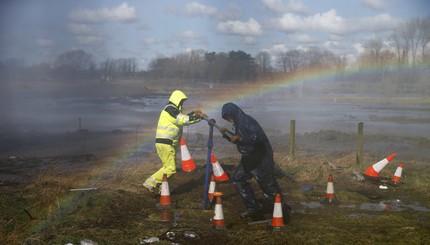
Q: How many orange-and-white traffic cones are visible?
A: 9